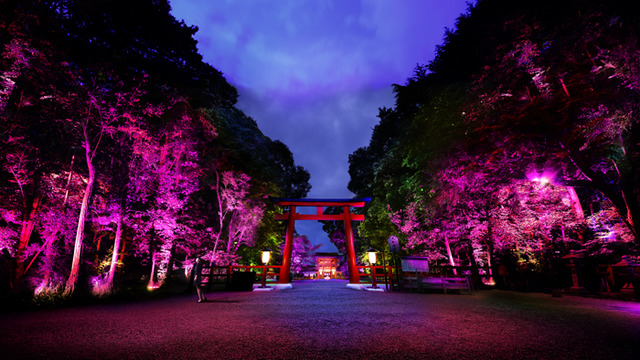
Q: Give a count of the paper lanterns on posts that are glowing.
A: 2